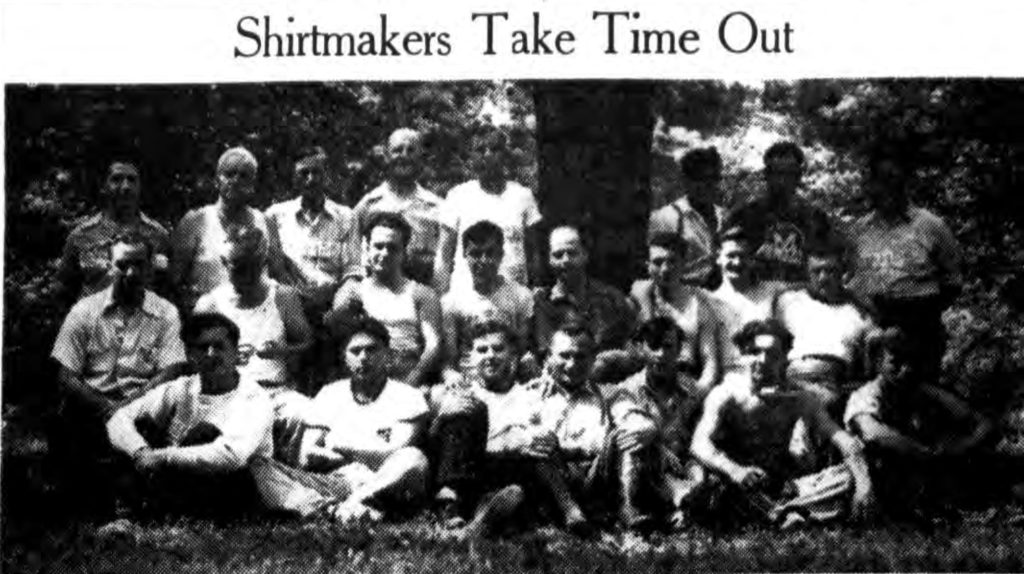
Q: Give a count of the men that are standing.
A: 8